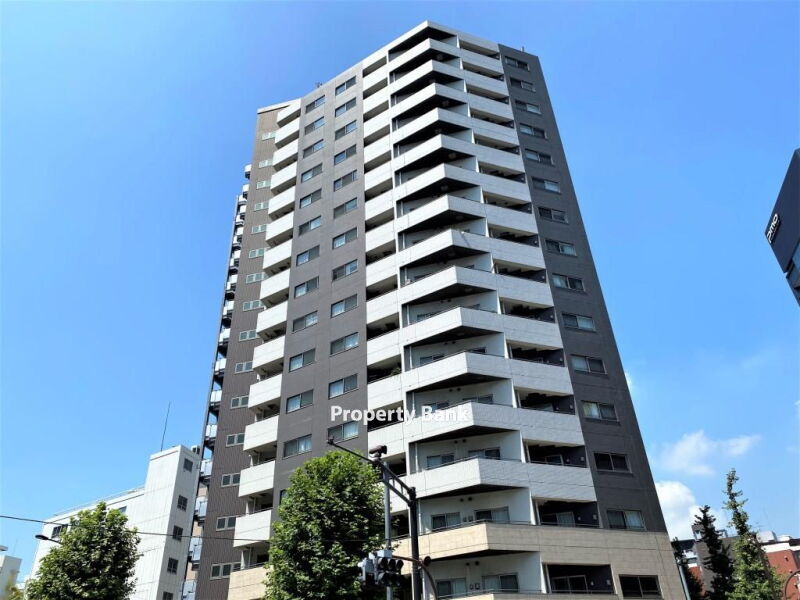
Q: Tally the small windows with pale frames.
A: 15